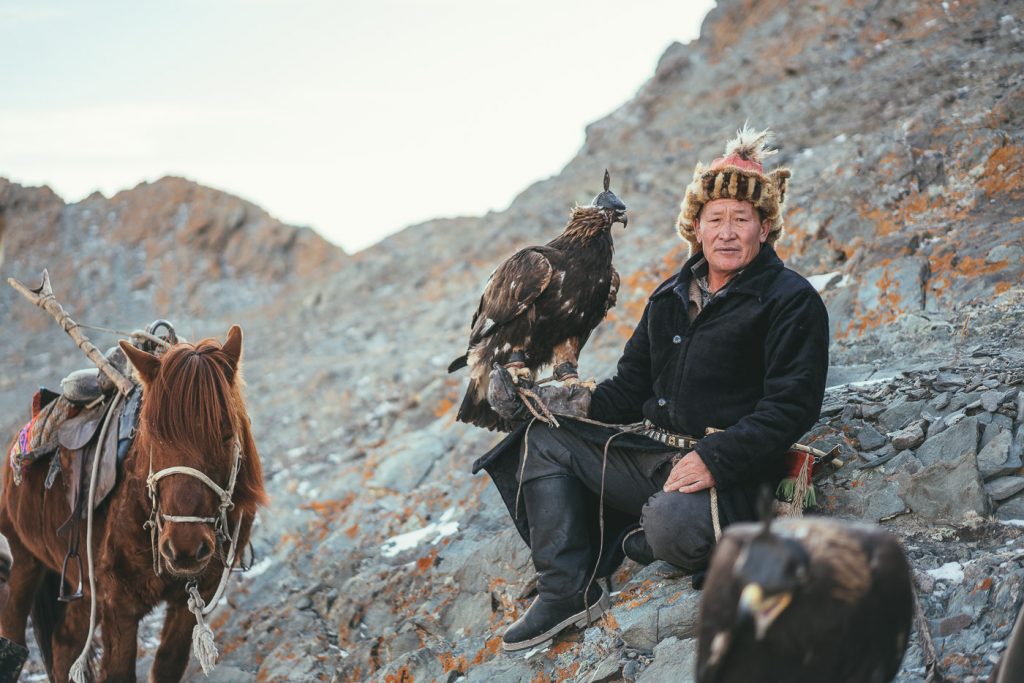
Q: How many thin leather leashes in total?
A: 2